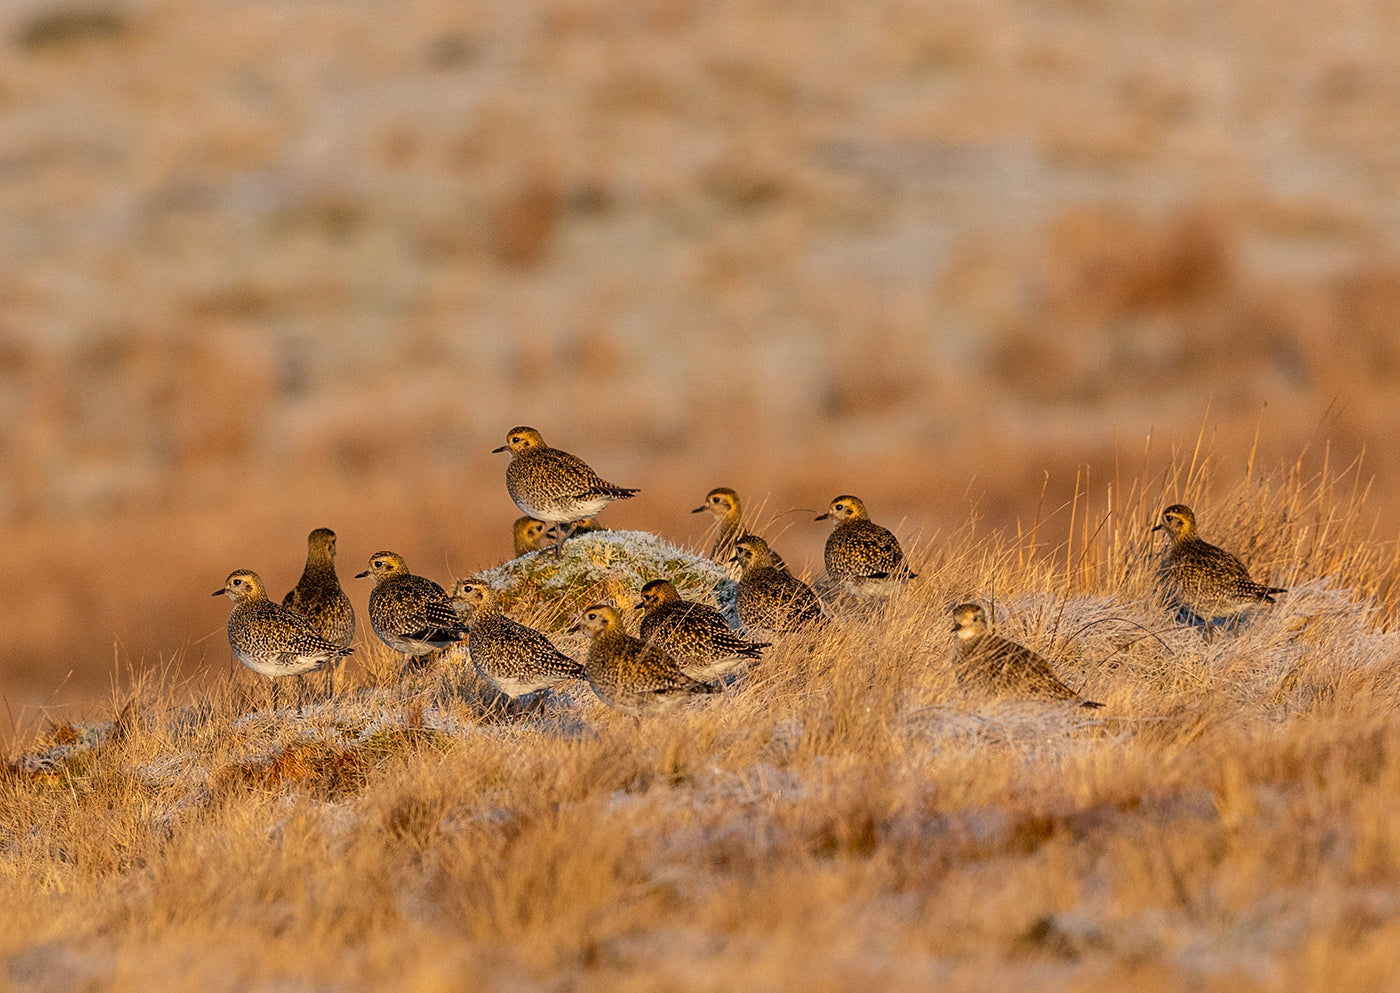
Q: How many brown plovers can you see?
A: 13